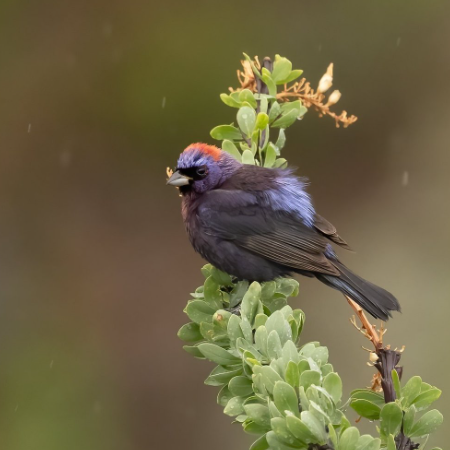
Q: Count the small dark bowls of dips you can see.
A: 0